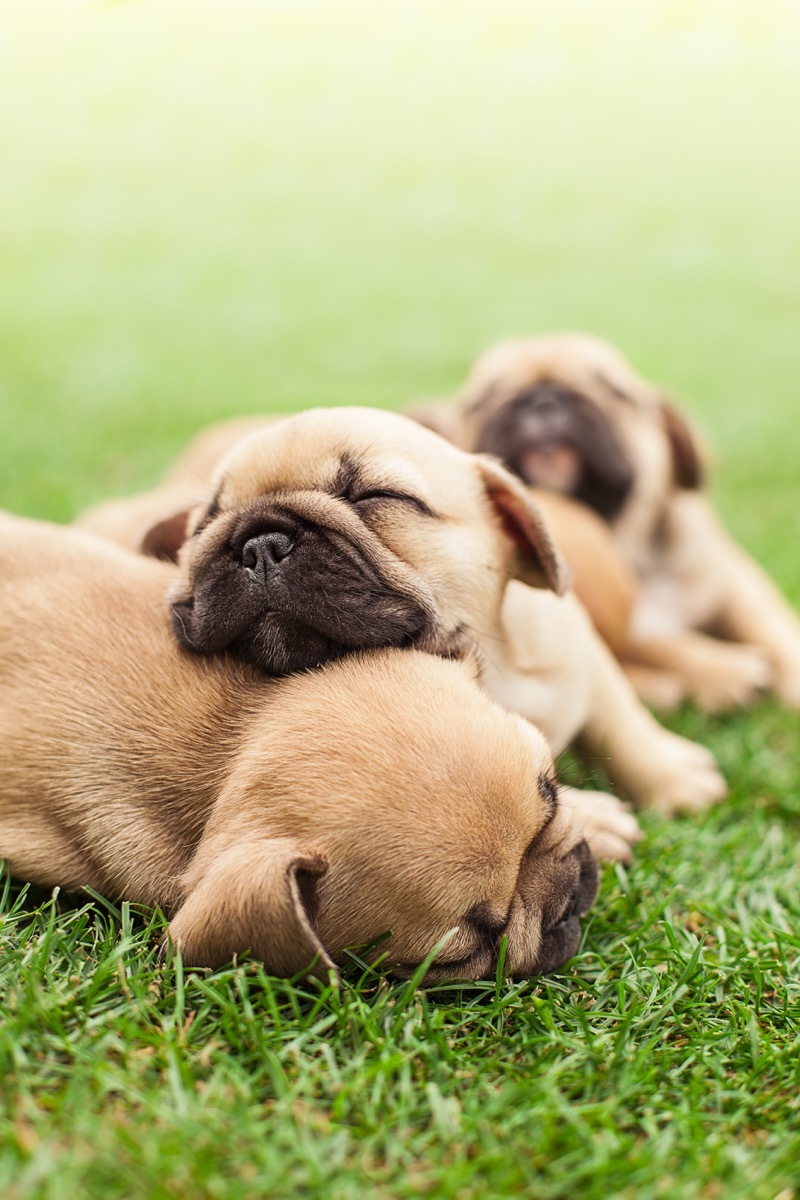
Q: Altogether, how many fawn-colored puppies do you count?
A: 3